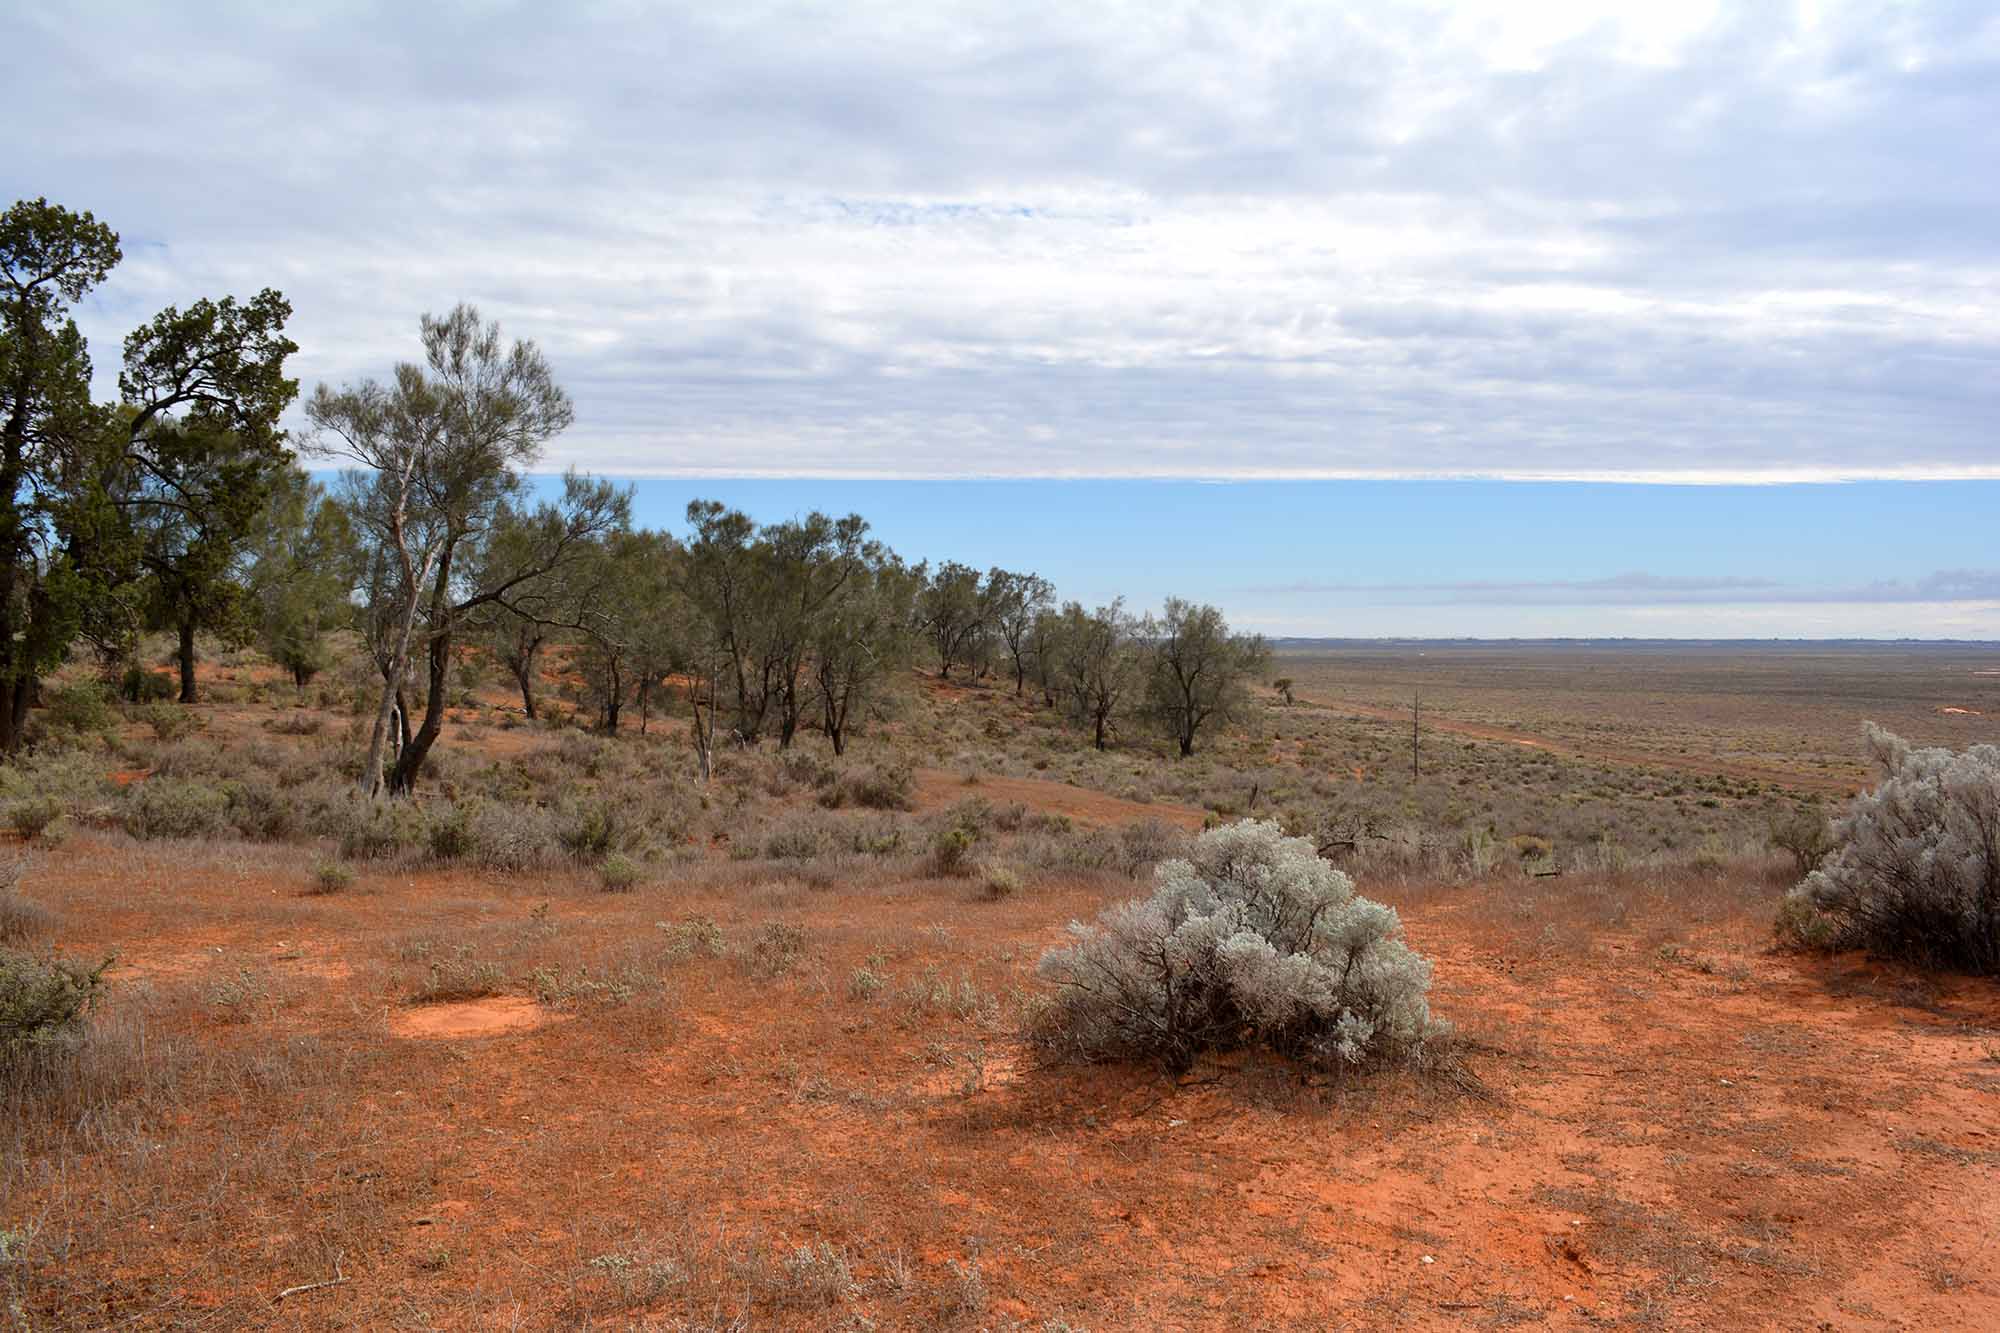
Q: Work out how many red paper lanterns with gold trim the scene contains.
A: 0